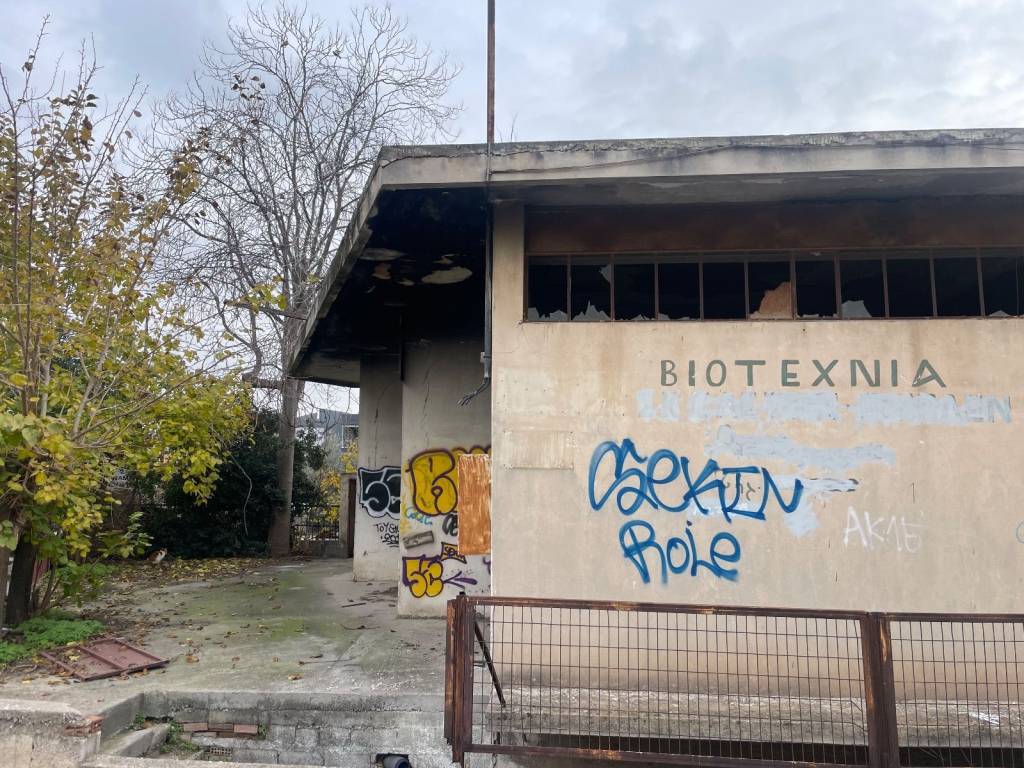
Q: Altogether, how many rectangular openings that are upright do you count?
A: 11